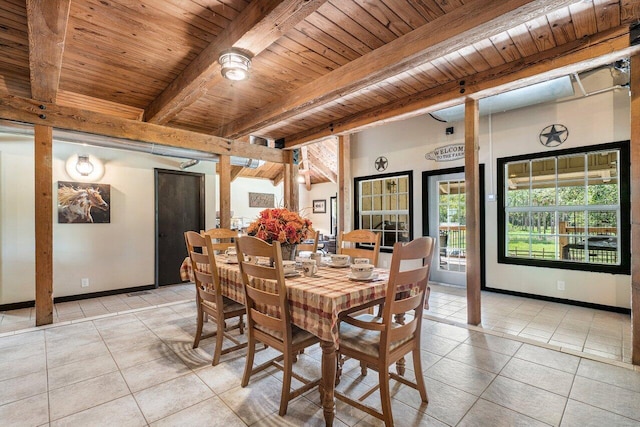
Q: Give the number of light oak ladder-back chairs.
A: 6